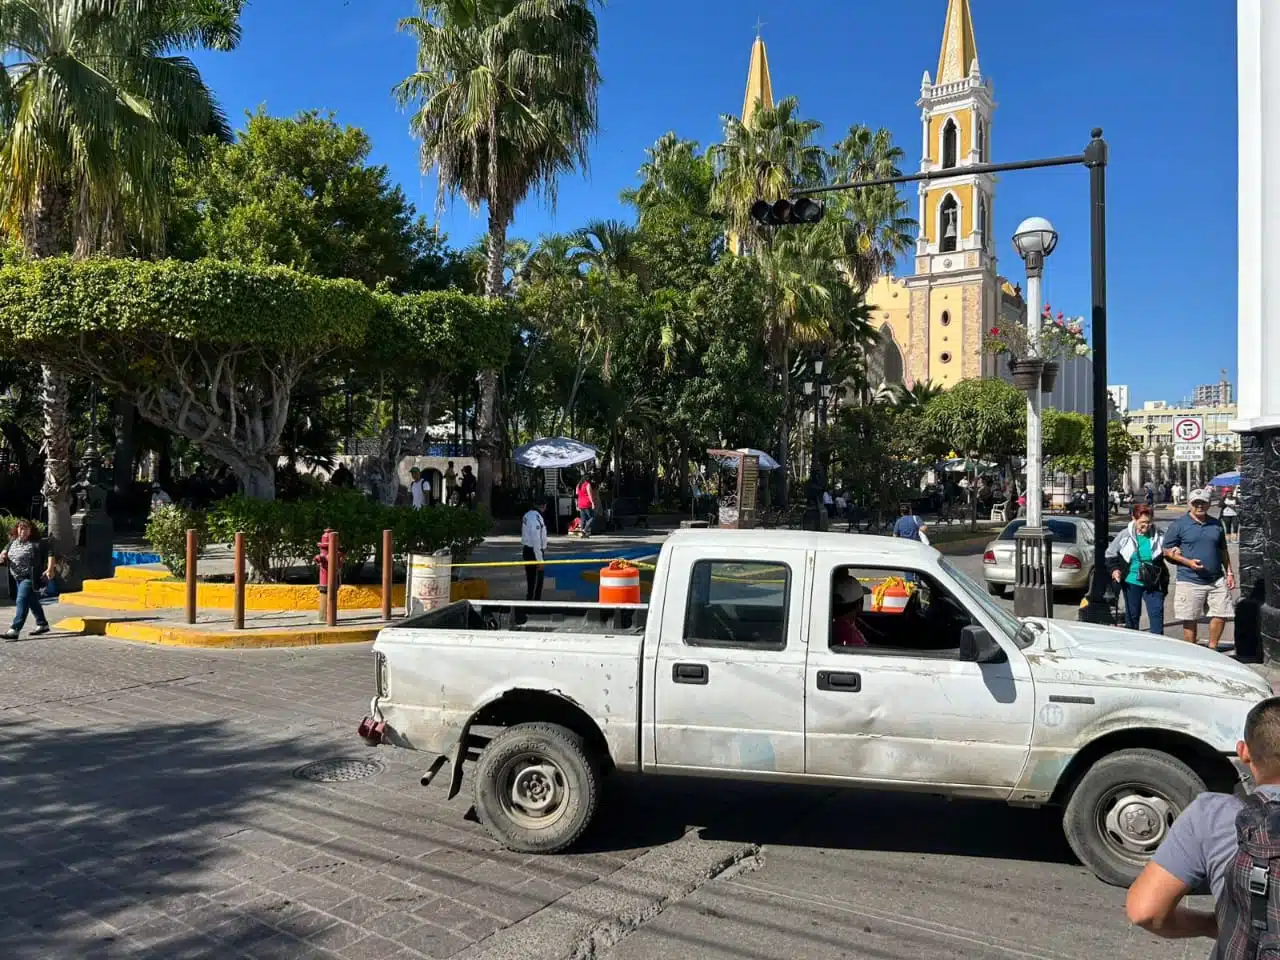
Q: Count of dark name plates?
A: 1